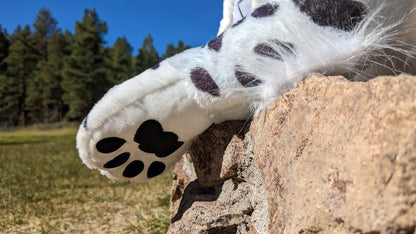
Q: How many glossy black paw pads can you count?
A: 5